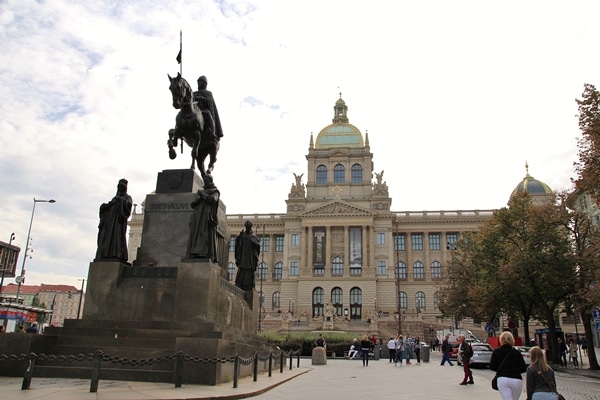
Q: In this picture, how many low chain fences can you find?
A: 1